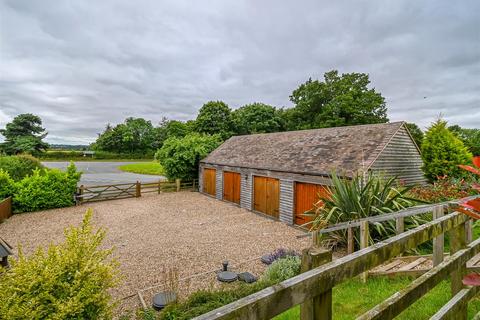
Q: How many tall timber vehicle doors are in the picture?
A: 4